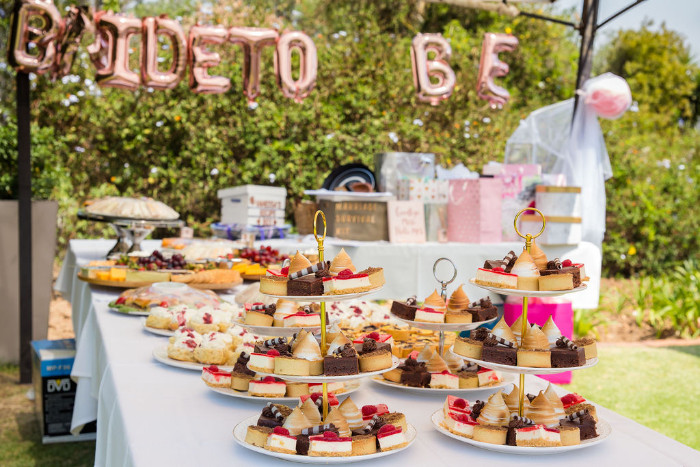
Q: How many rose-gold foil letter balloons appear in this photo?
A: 9